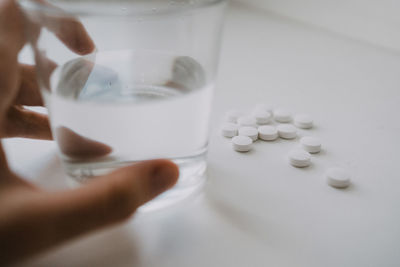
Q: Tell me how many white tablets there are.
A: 14